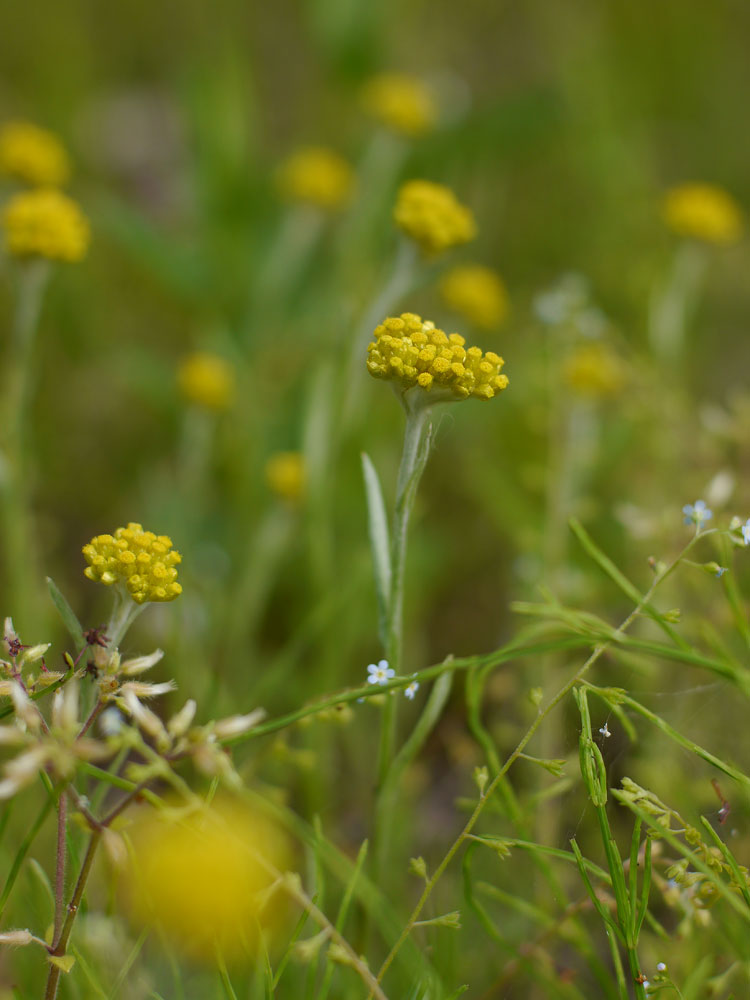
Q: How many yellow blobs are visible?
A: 13